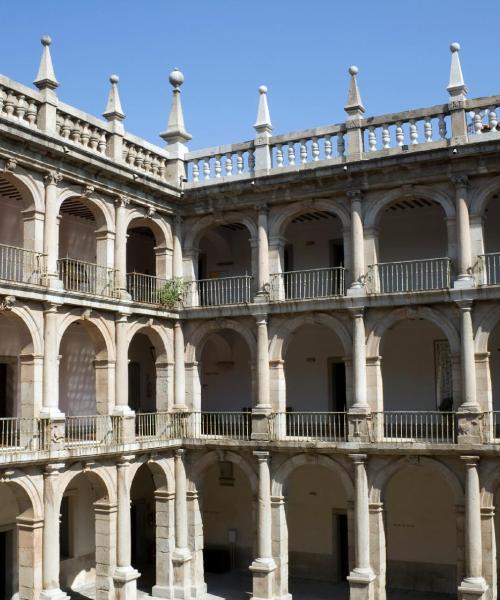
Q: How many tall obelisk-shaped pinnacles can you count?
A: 6